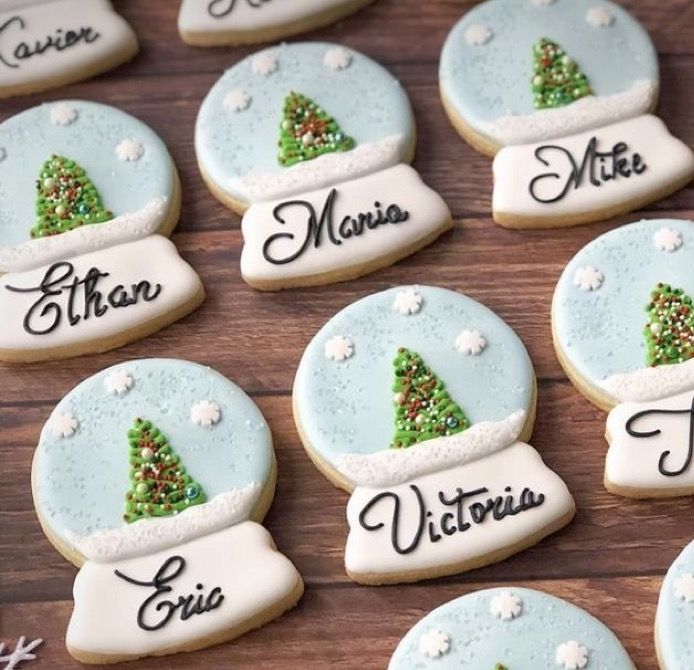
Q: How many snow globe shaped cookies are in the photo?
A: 10